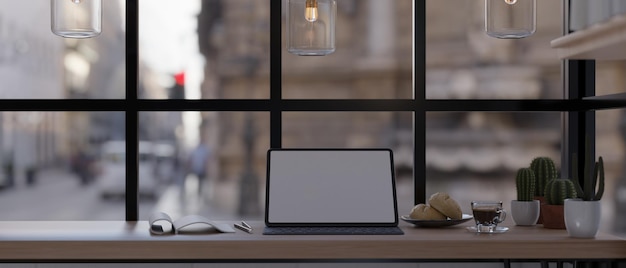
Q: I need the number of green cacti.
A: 4